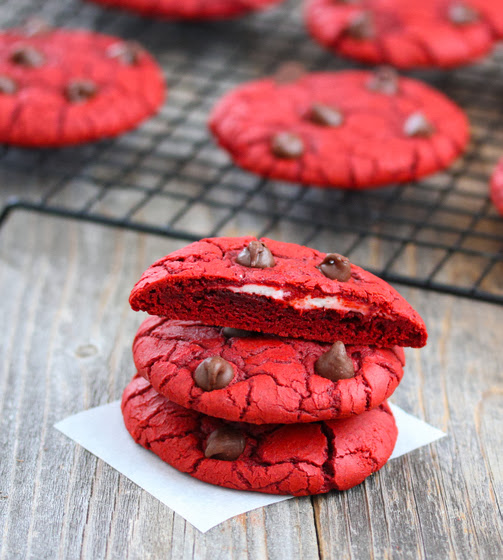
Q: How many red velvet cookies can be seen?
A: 8